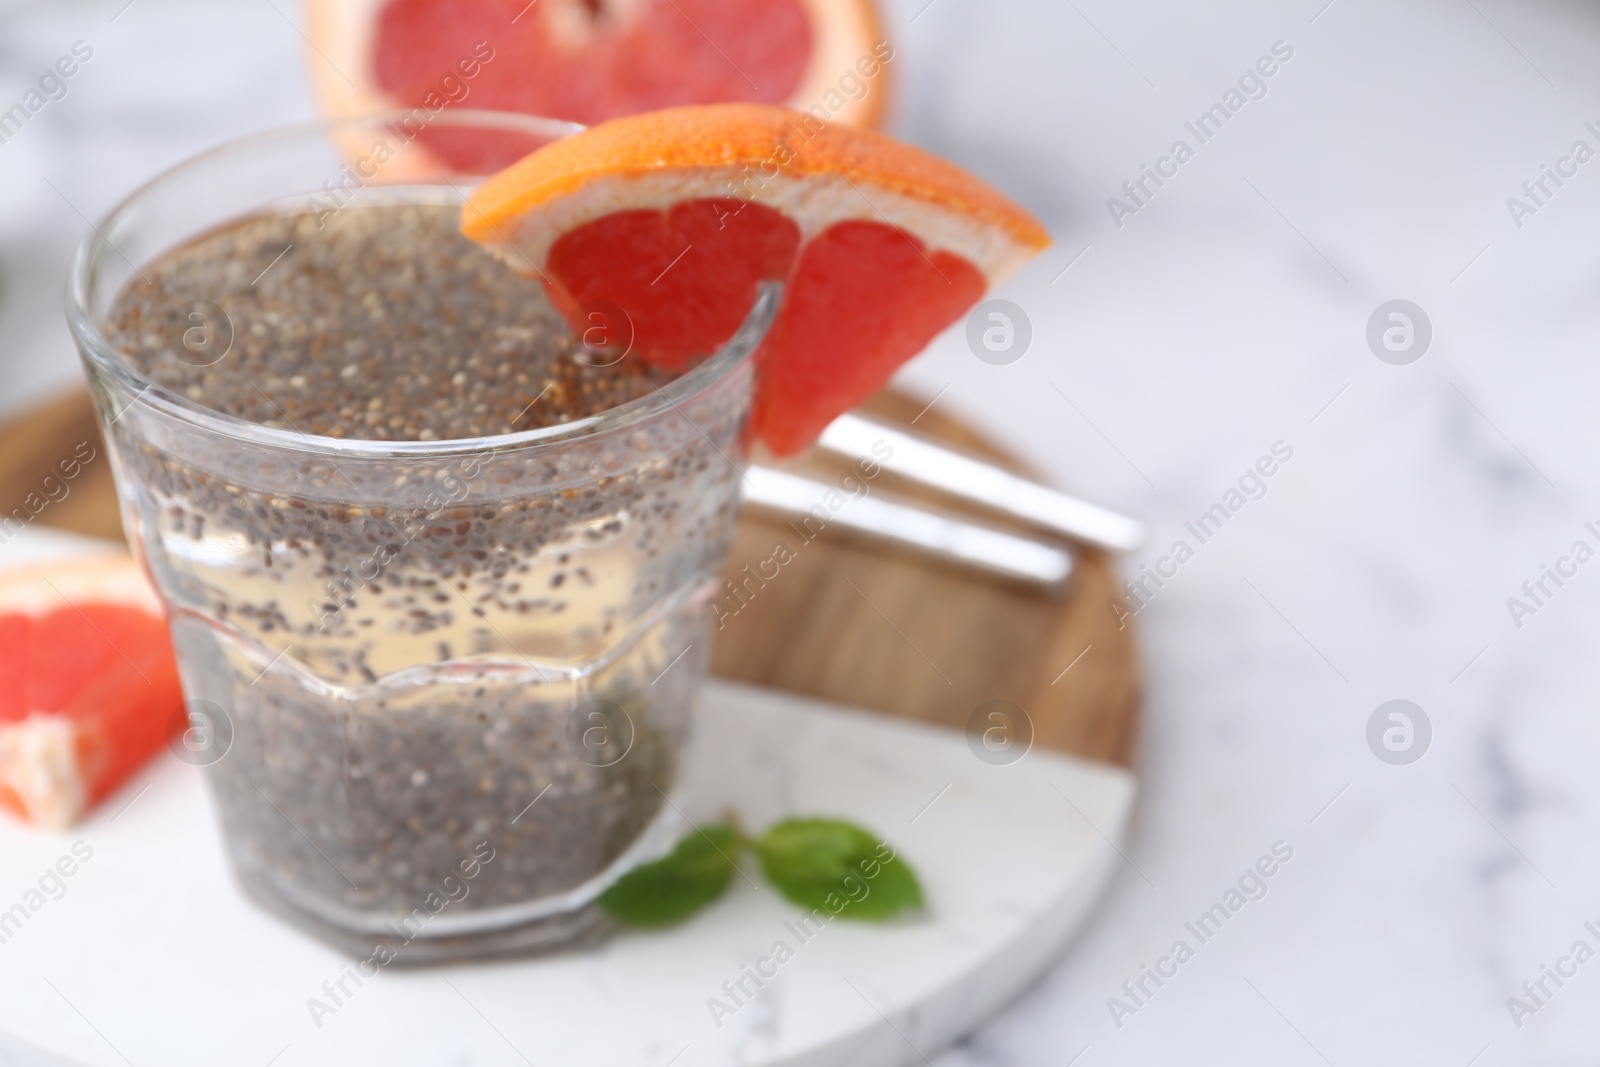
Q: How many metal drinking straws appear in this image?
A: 2